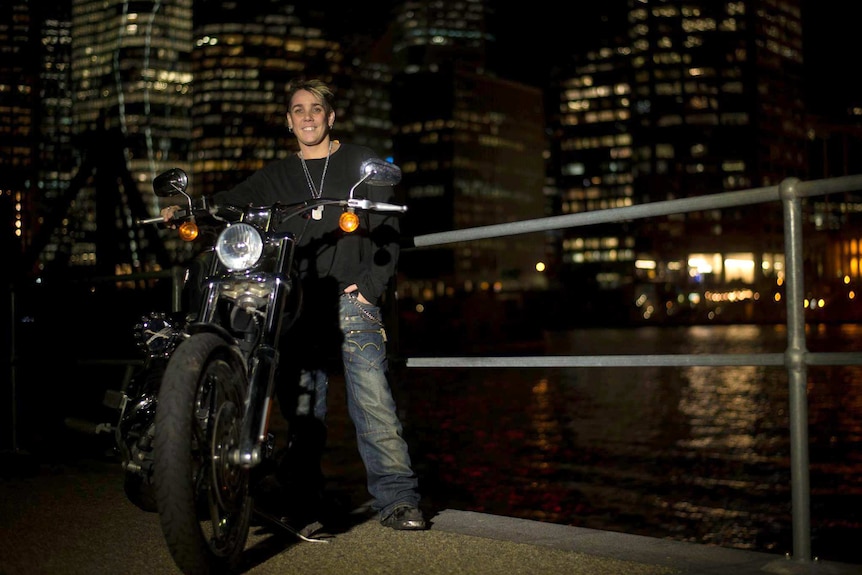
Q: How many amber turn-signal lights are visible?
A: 2